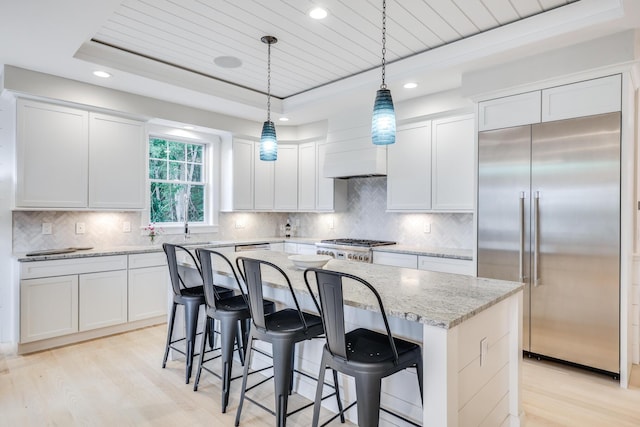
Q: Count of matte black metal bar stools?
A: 4